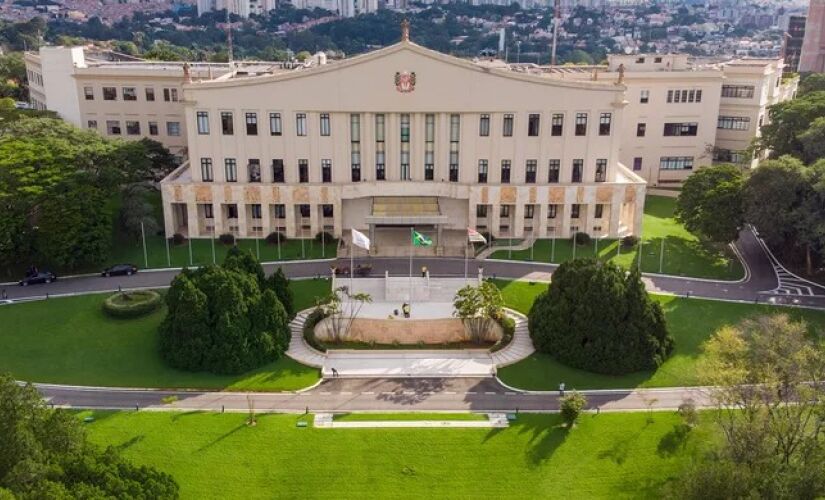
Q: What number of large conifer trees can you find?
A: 2